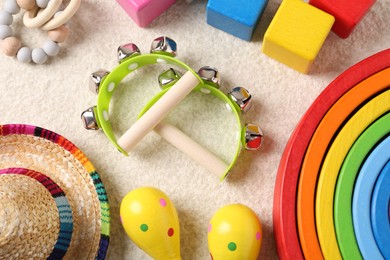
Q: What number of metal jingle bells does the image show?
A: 8